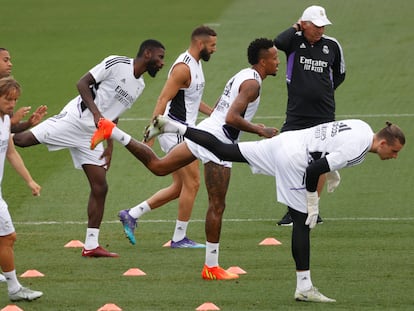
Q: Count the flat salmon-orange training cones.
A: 9